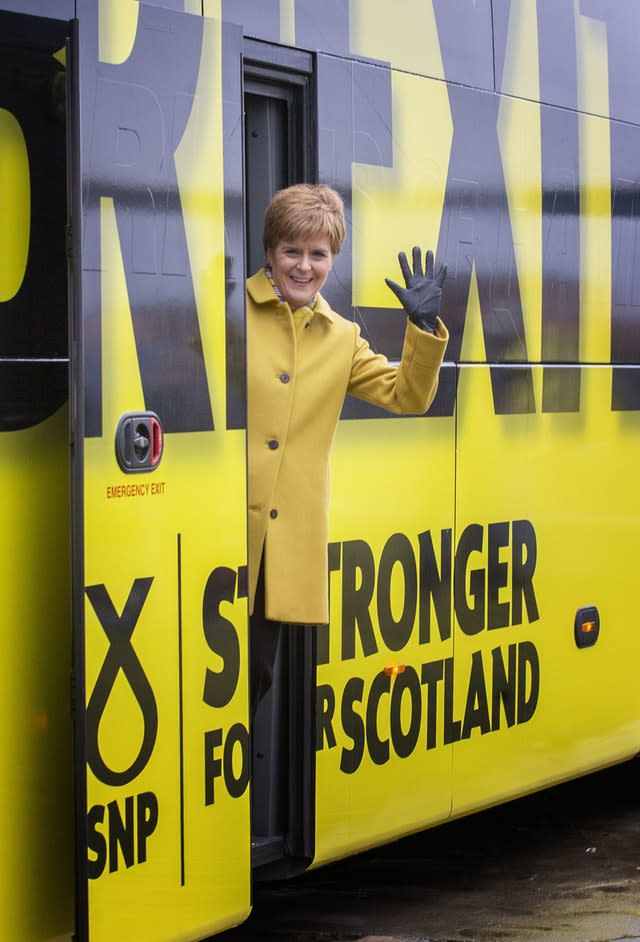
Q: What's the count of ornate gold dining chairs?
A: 0